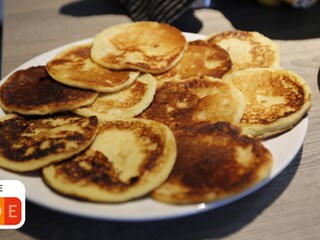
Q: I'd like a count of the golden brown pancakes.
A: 11